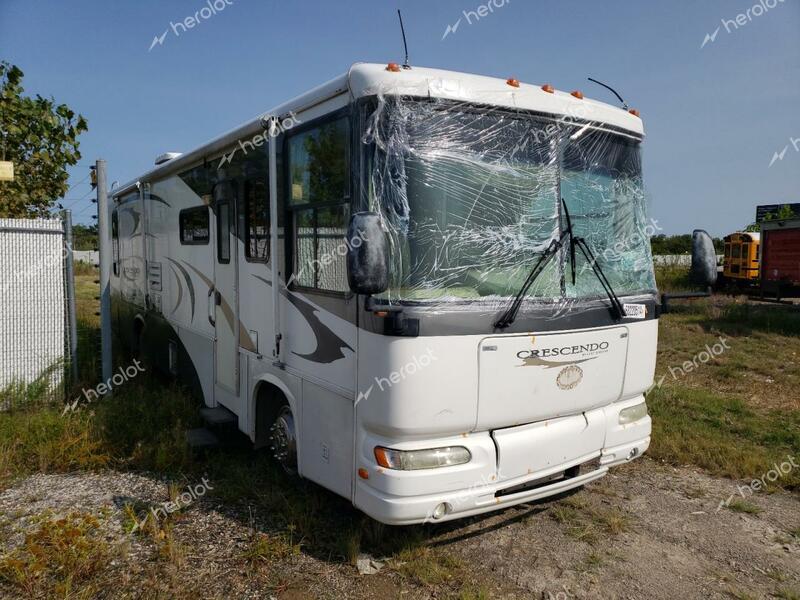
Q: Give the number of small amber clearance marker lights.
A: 5